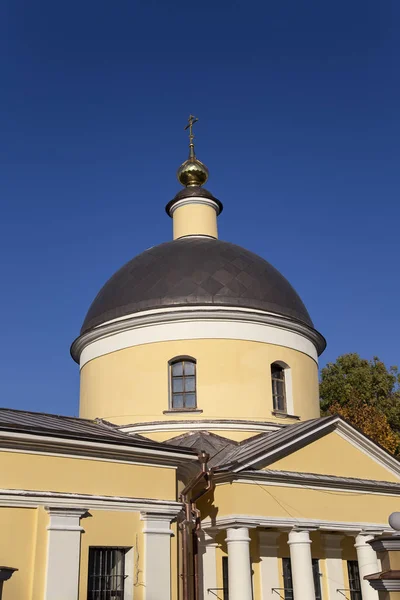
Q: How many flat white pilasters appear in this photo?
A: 5